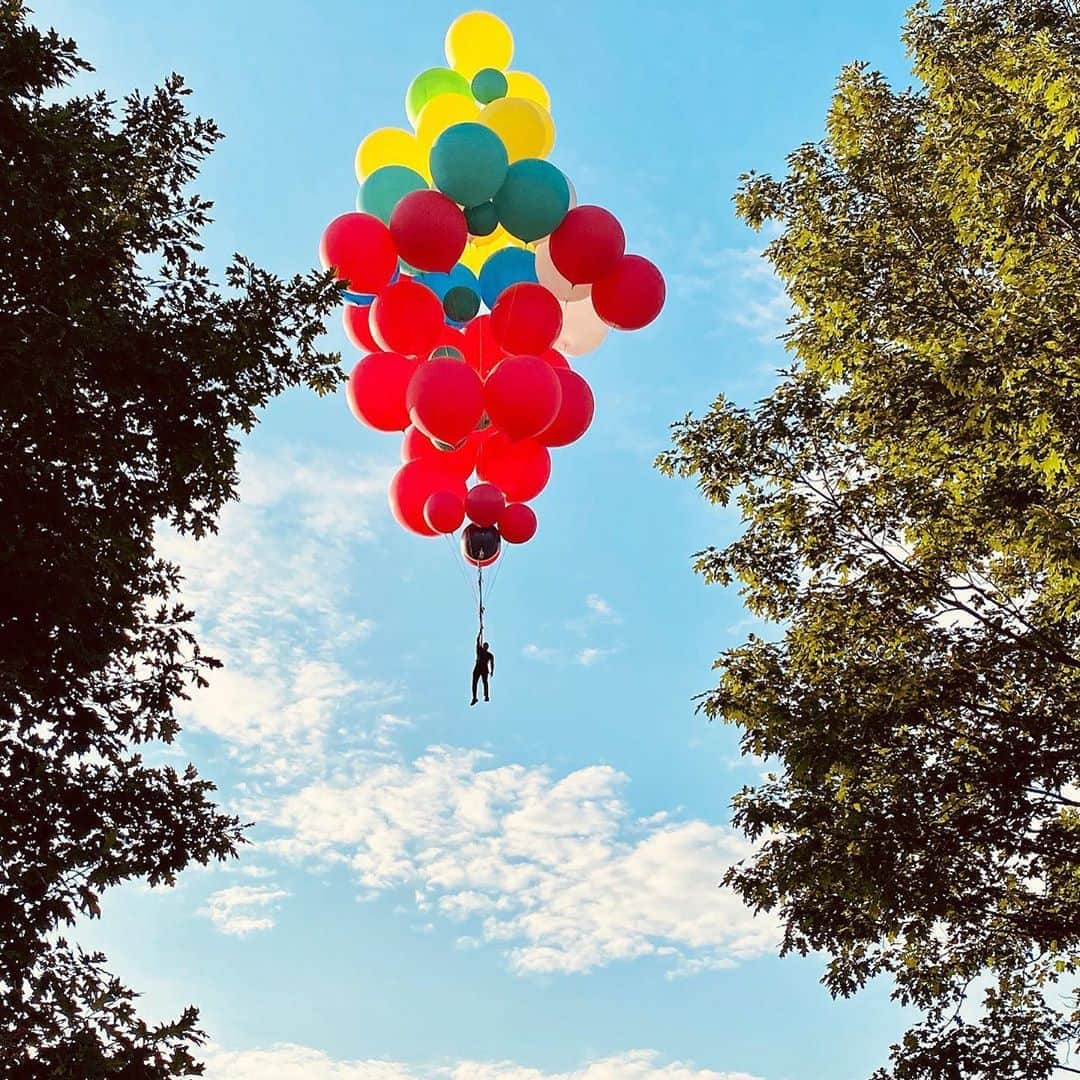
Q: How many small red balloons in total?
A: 3